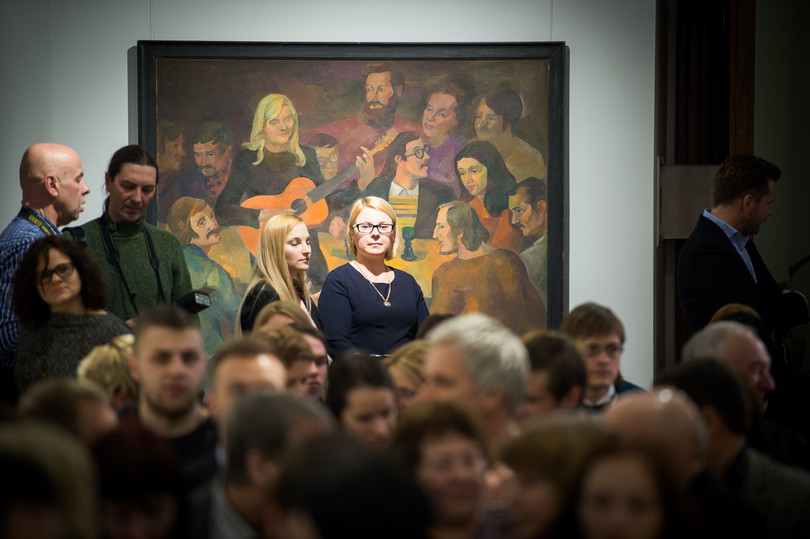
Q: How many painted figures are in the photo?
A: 12